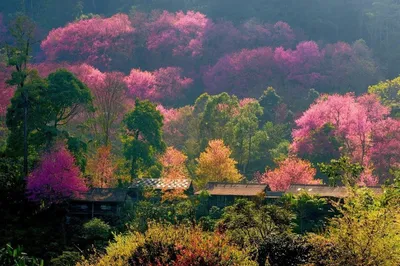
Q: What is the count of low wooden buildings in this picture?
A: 4